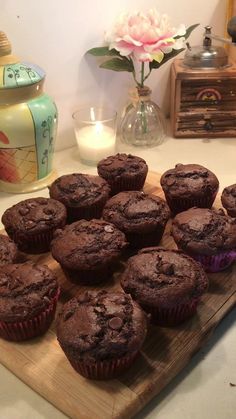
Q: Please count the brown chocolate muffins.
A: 12